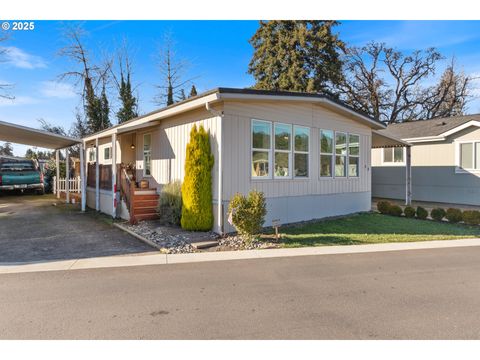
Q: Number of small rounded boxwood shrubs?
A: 7